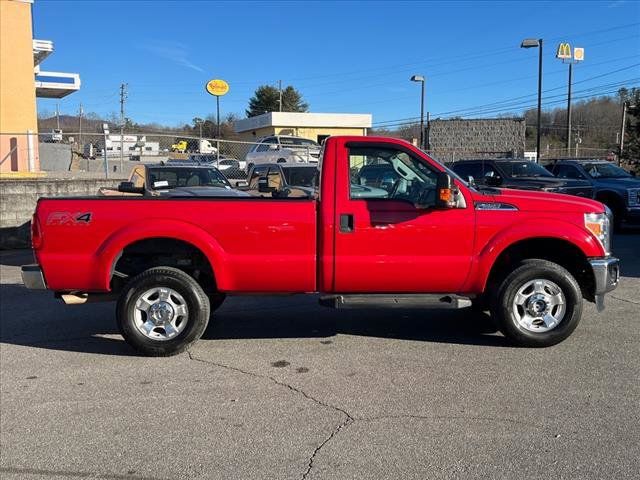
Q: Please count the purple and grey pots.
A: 0